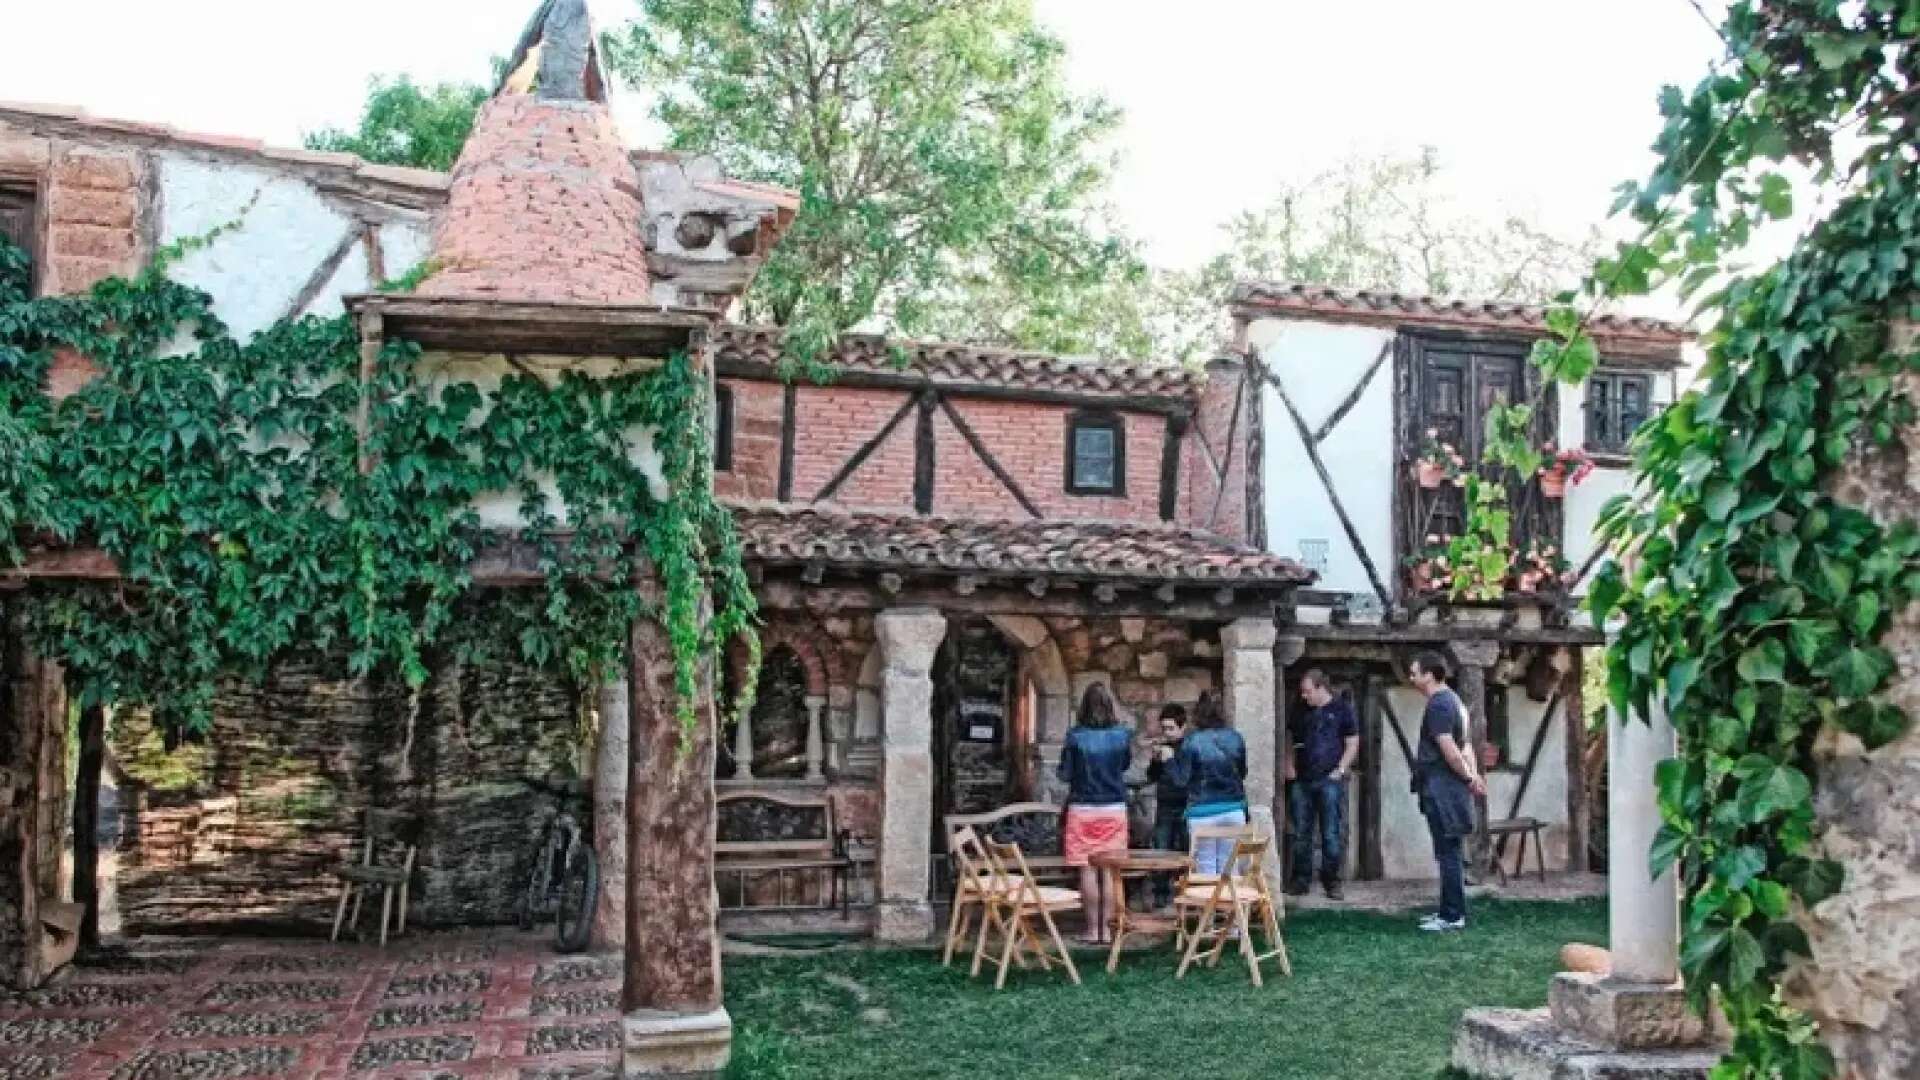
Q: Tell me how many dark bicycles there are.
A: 1